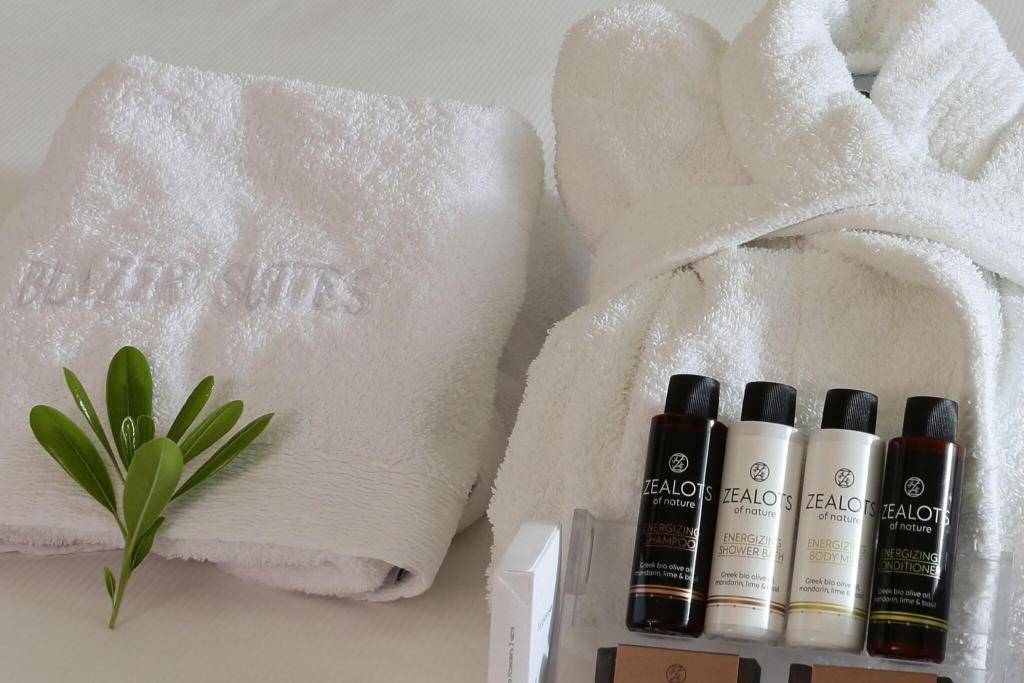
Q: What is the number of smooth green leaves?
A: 11